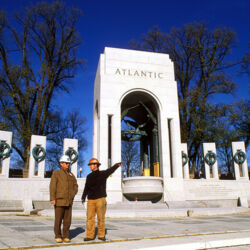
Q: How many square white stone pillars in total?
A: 6